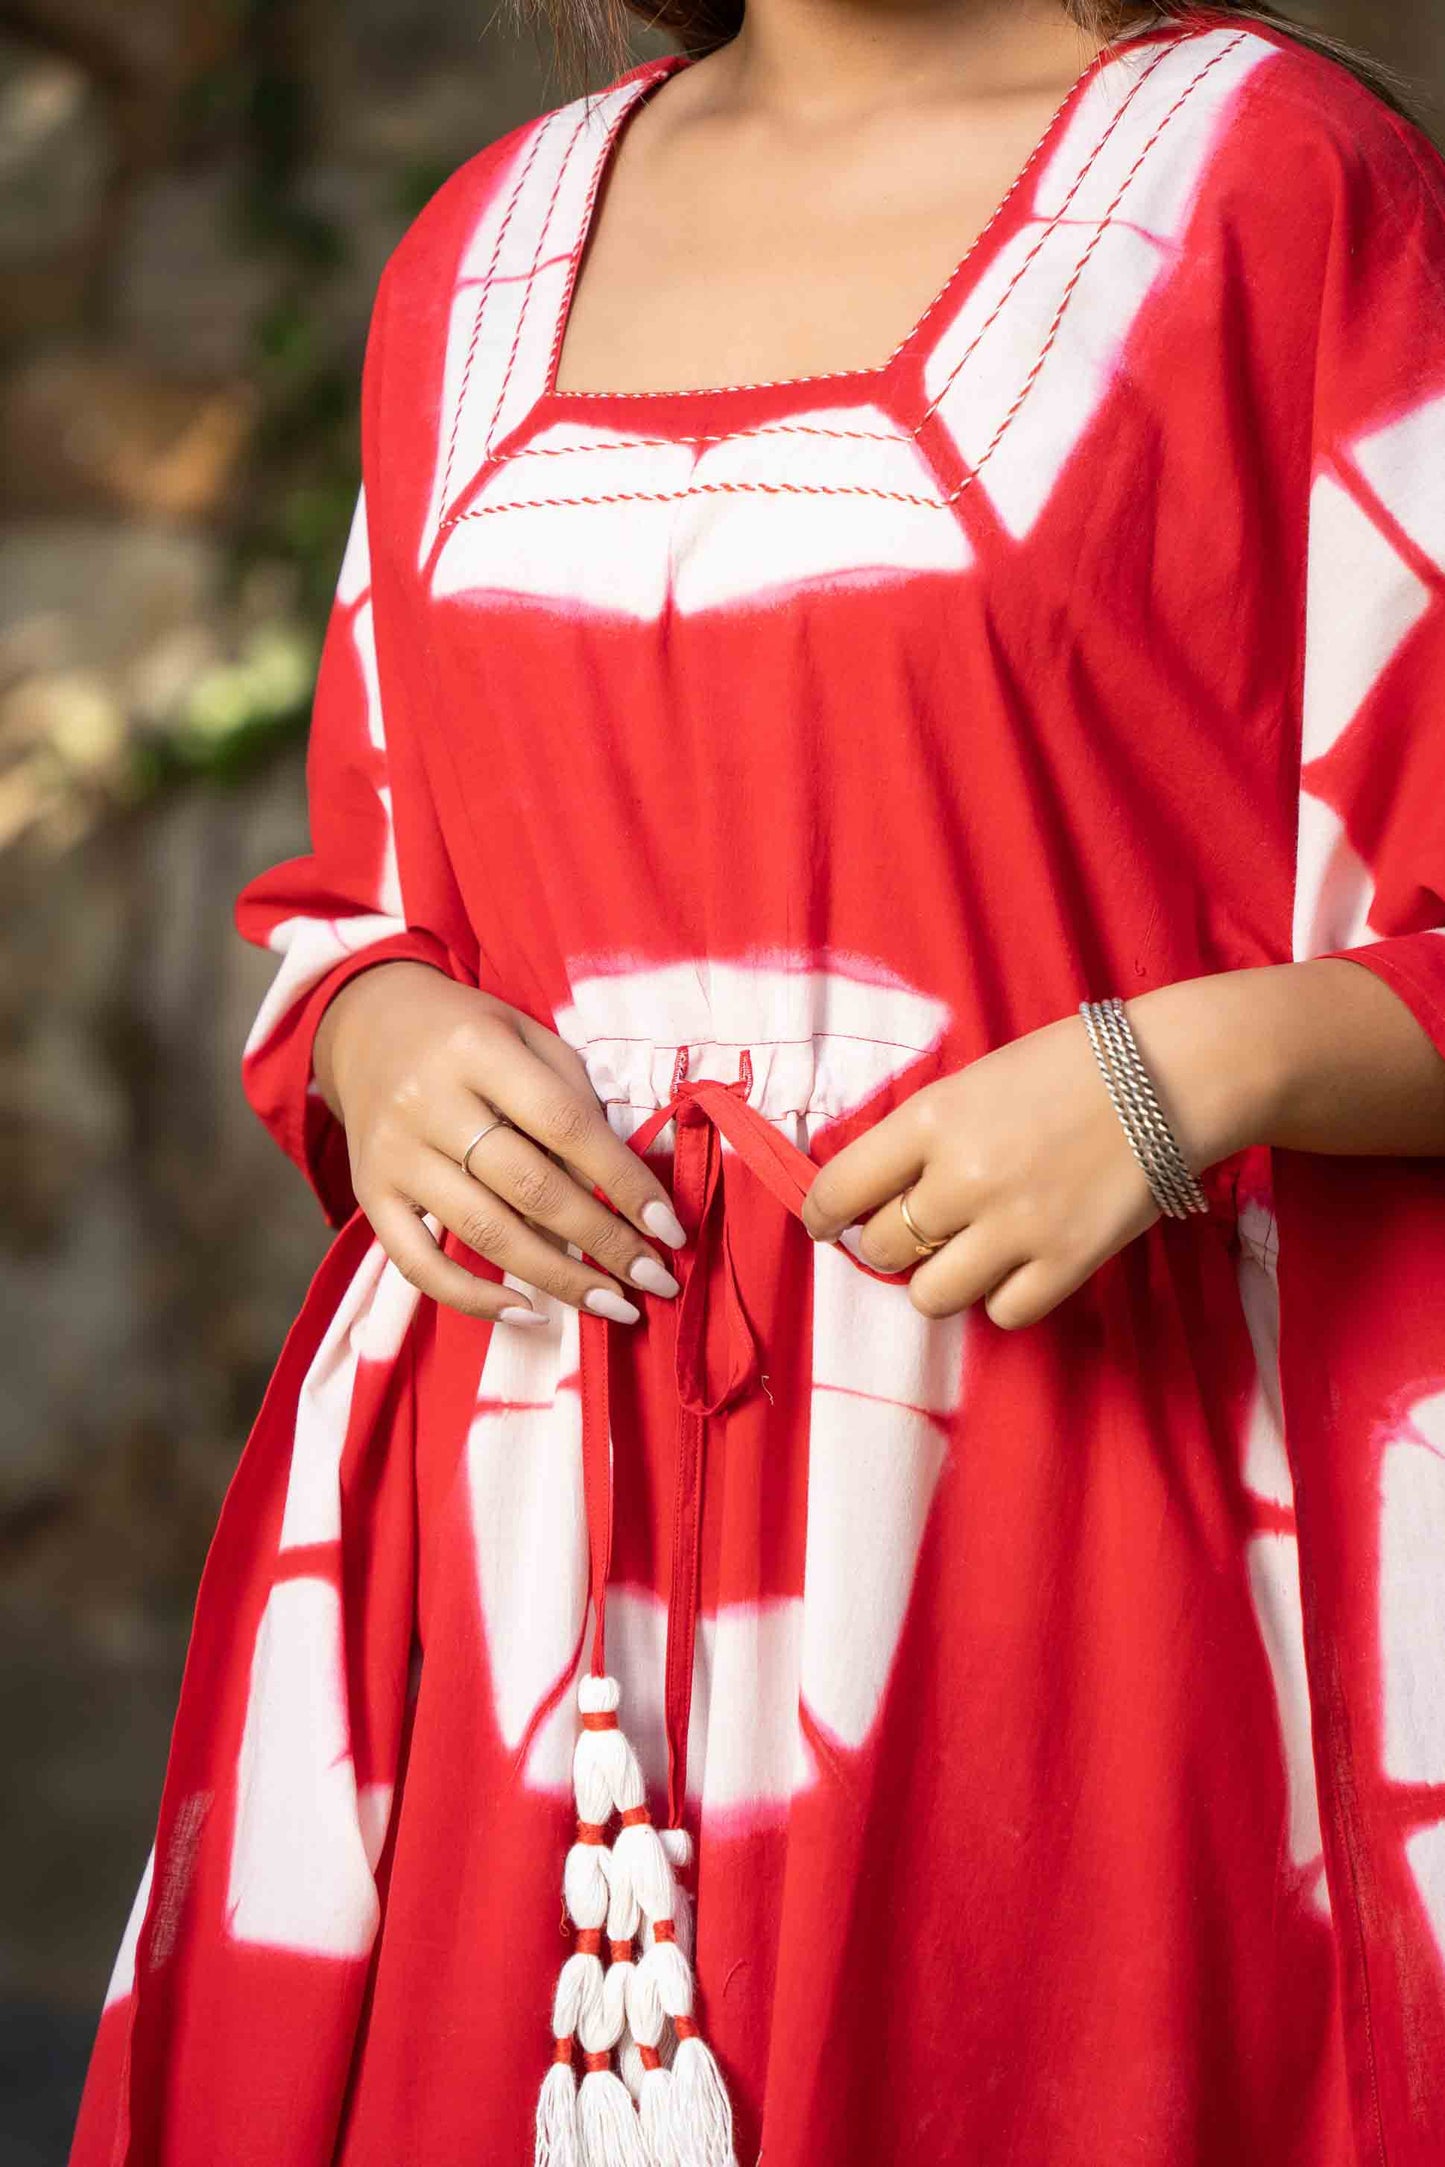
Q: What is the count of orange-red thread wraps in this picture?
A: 10